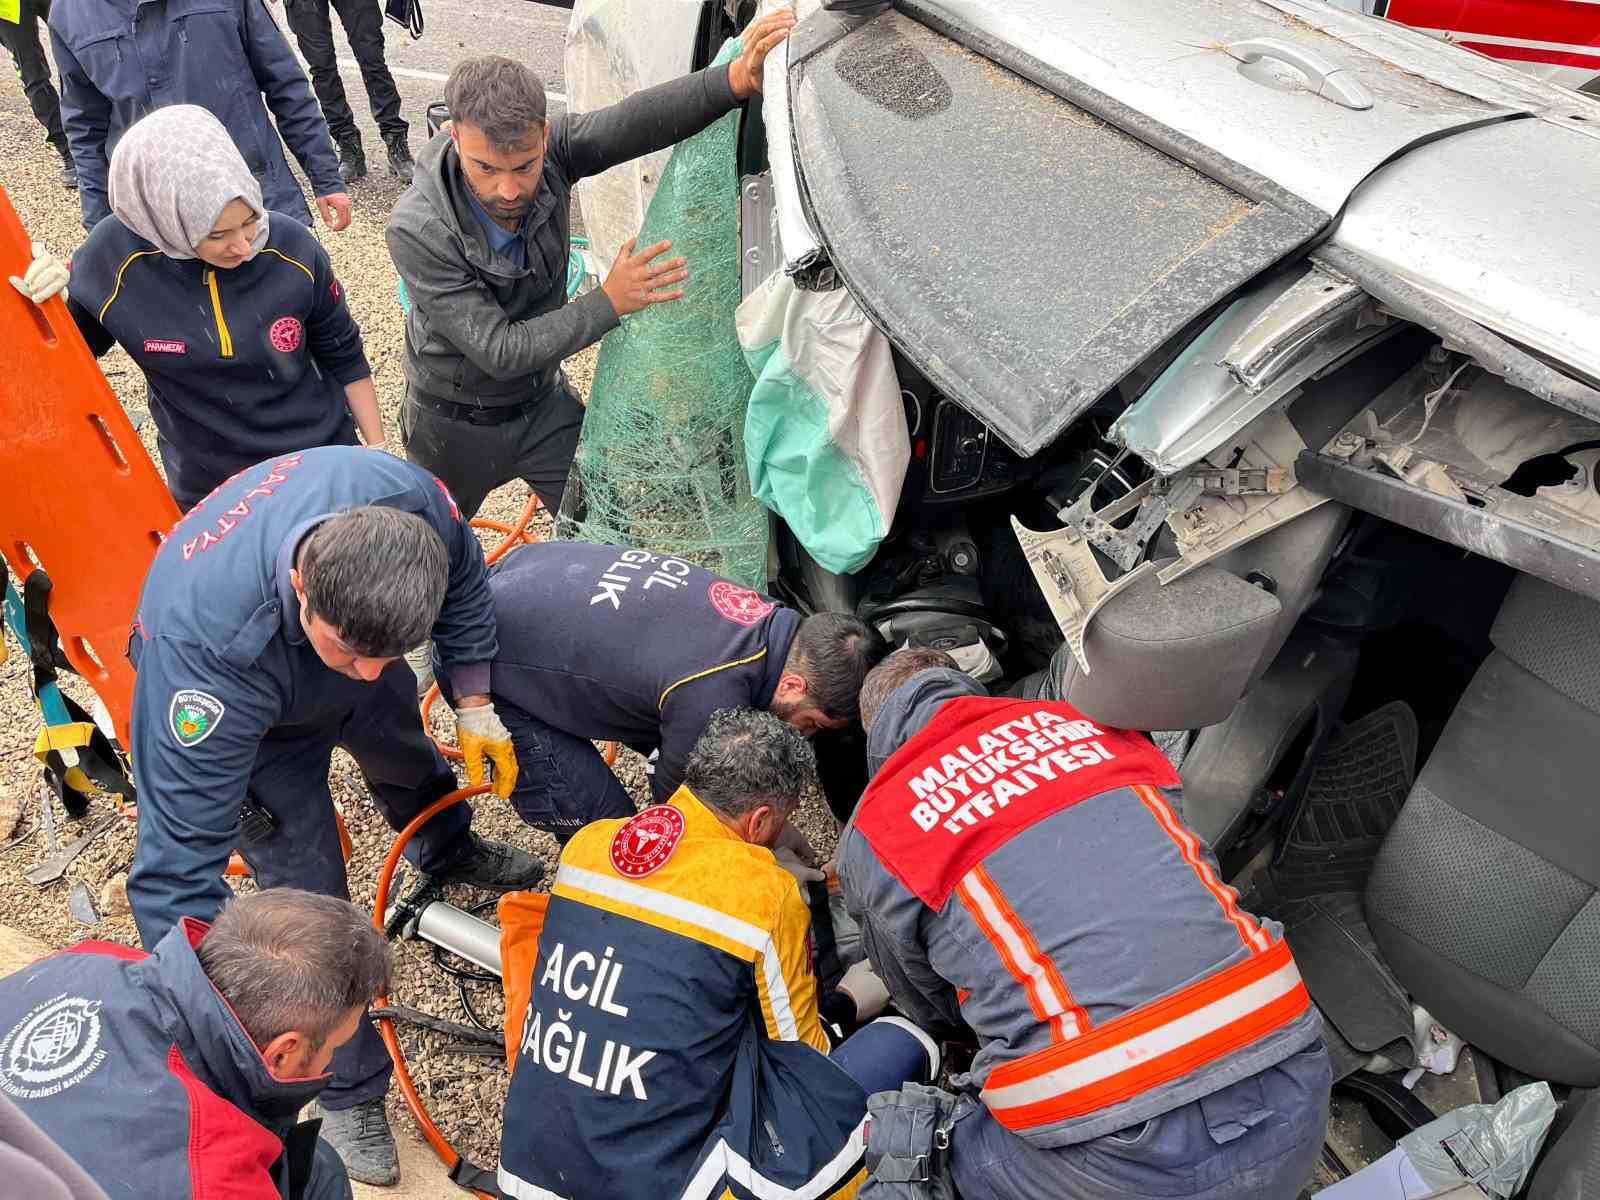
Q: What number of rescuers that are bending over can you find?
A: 5